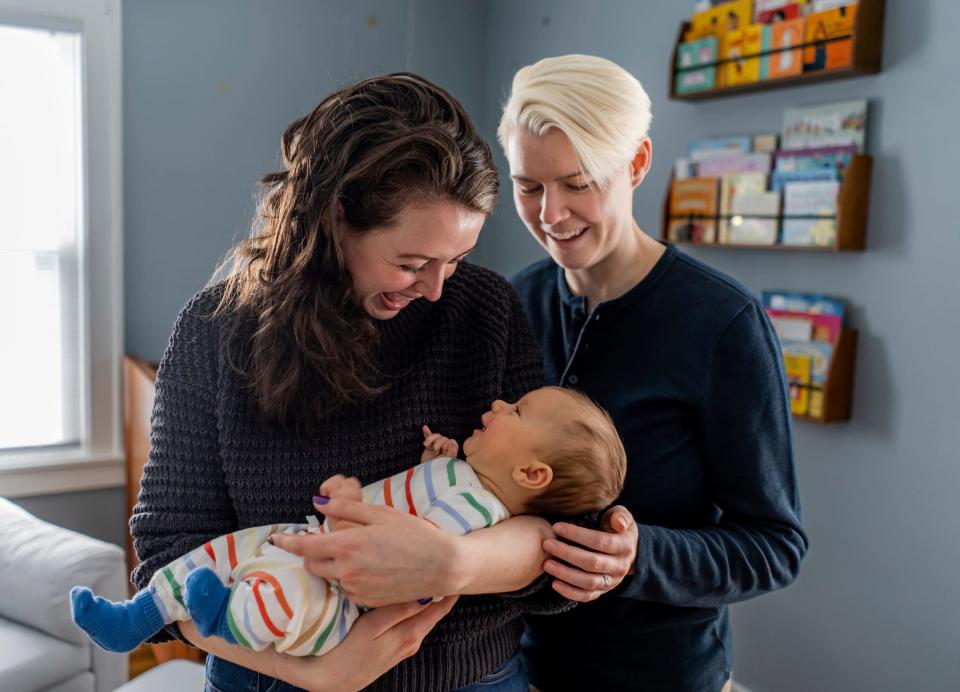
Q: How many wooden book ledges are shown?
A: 3